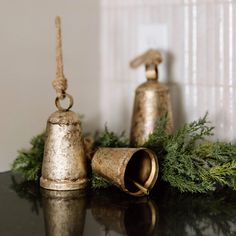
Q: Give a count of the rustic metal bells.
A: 3